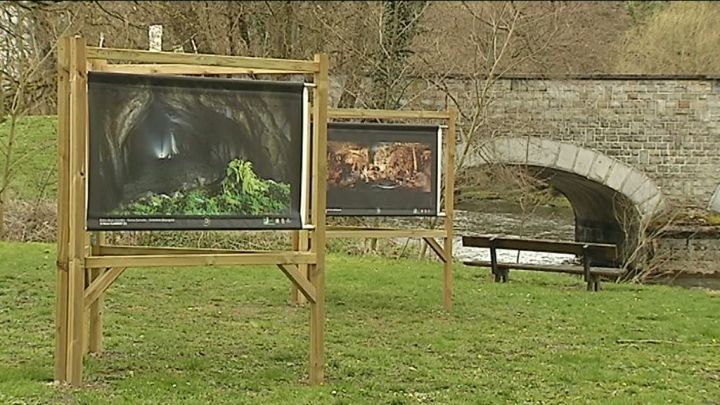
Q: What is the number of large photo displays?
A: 2